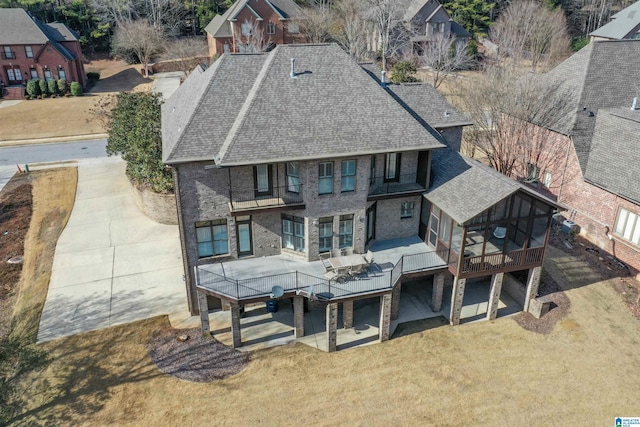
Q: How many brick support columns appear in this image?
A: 11